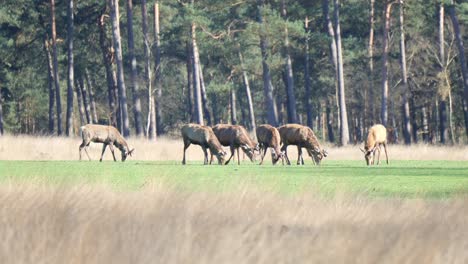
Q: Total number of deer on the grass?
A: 6